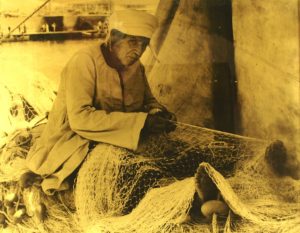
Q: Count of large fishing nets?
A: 1